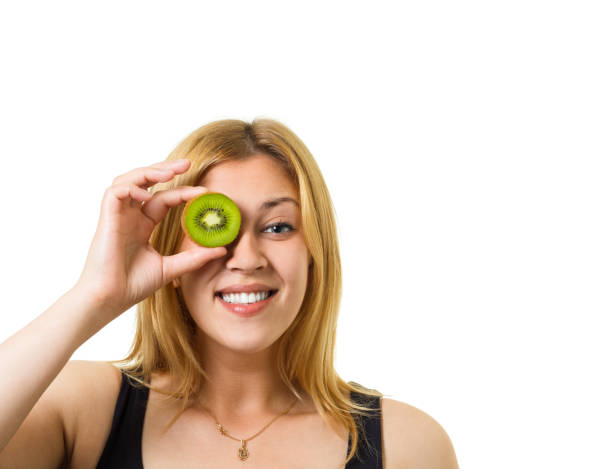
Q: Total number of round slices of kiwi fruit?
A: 1